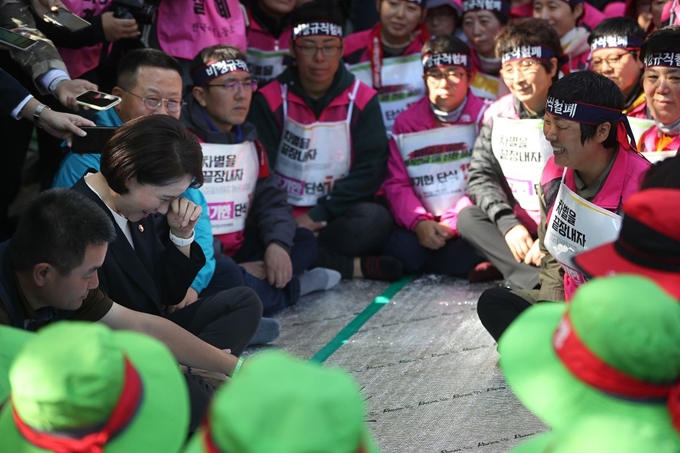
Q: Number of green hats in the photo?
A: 5